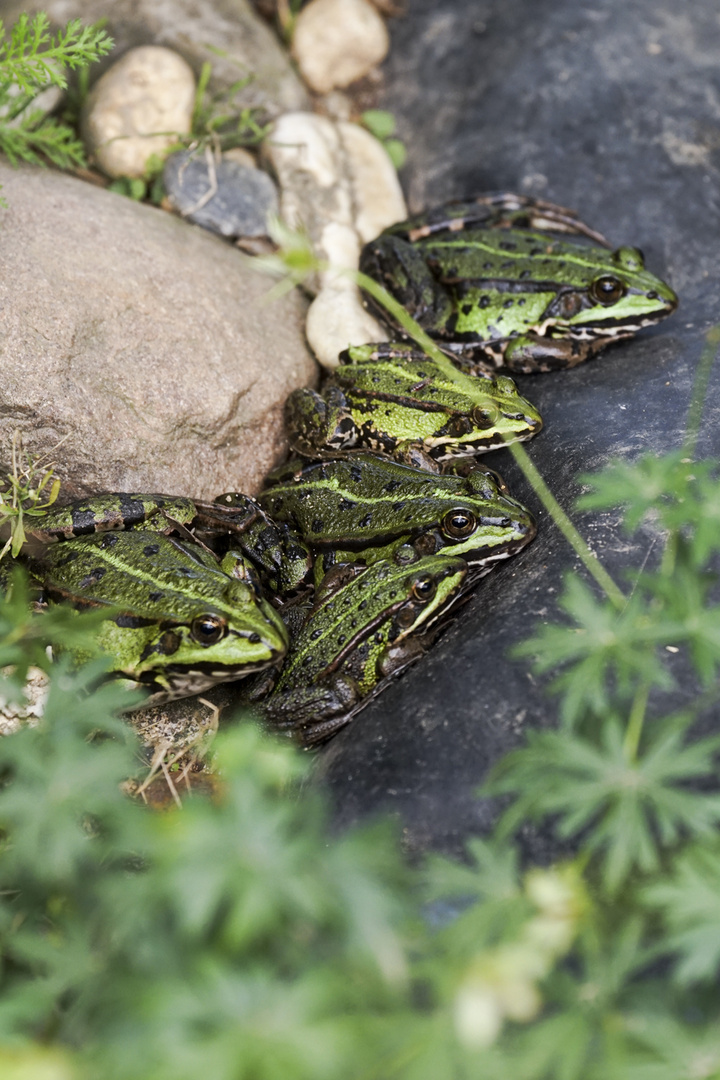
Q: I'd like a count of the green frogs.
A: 5